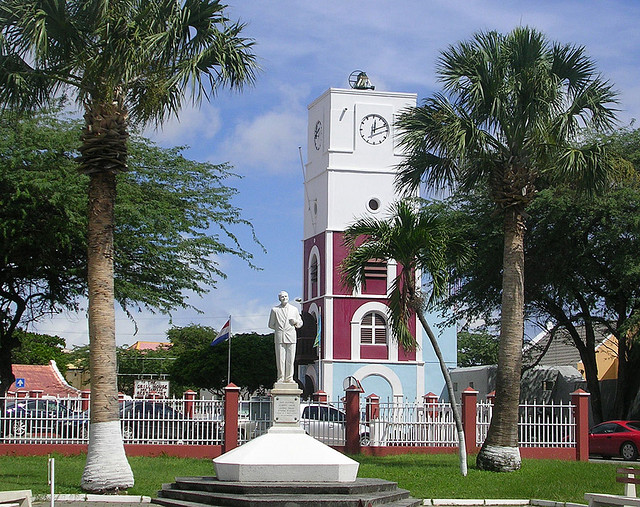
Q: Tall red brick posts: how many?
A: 4